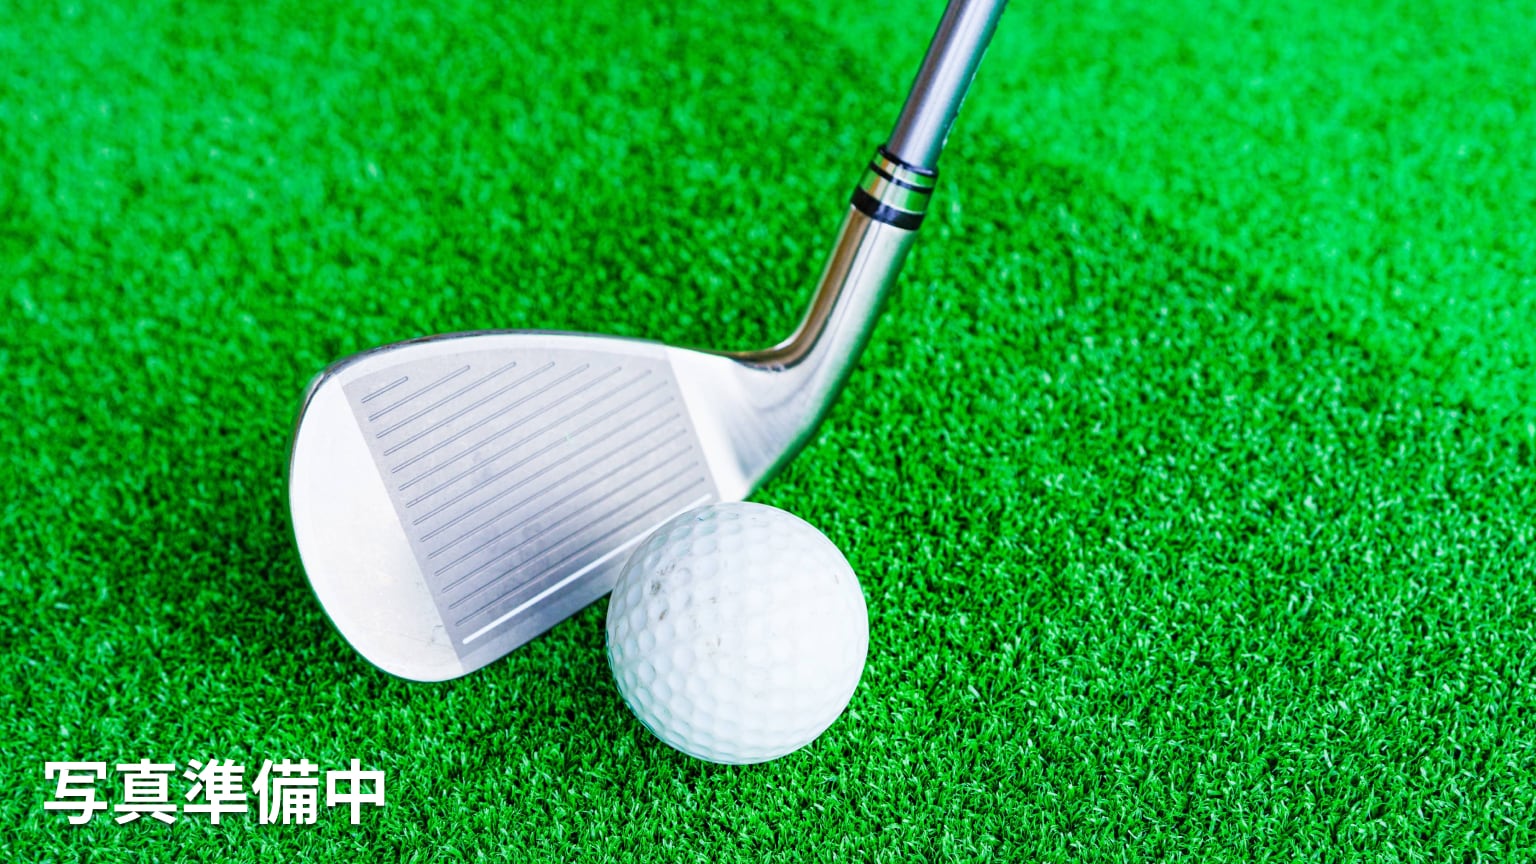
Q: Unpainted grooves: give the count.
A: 14